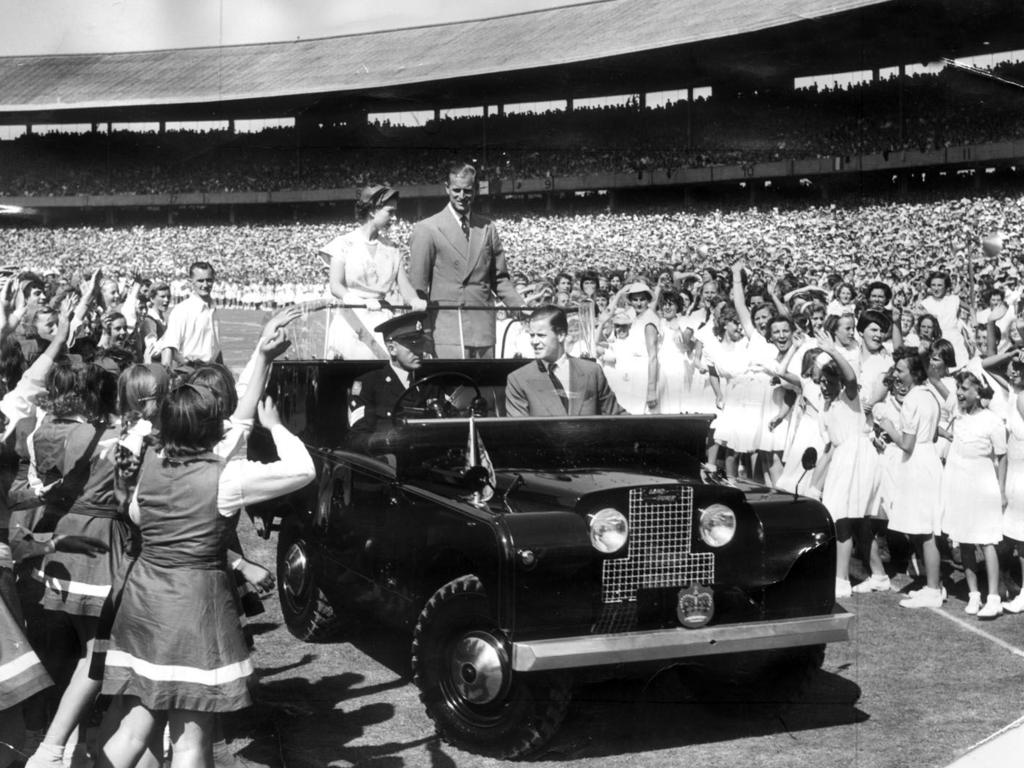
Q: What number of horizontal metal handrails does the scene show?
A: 1